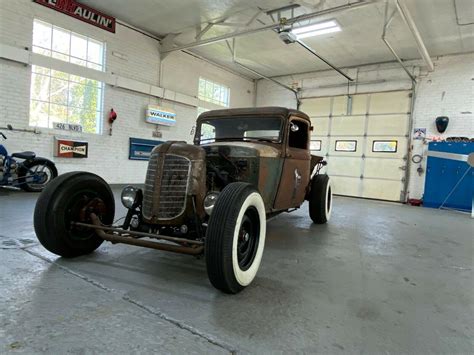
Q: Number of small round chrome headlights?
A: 2